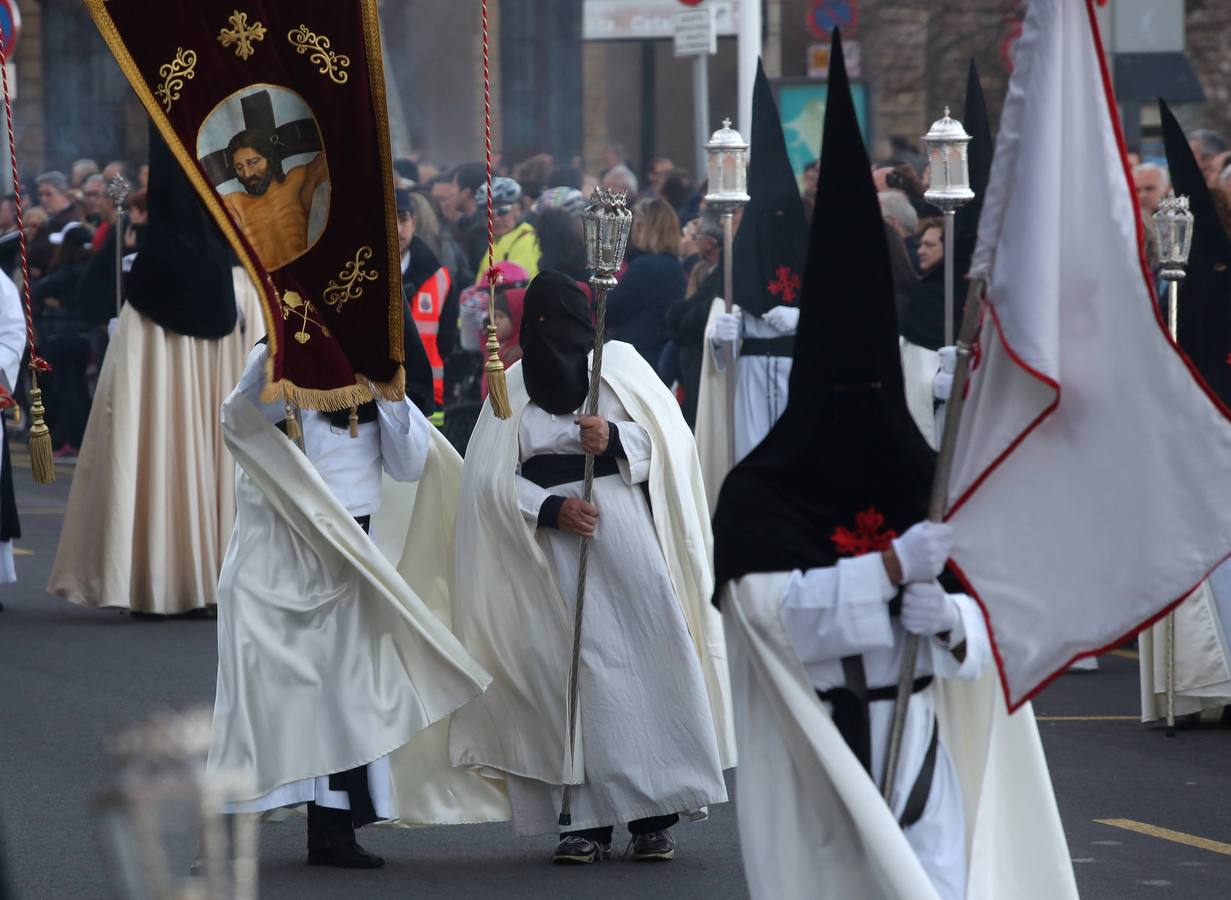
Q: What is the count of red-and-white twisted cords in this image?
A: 2